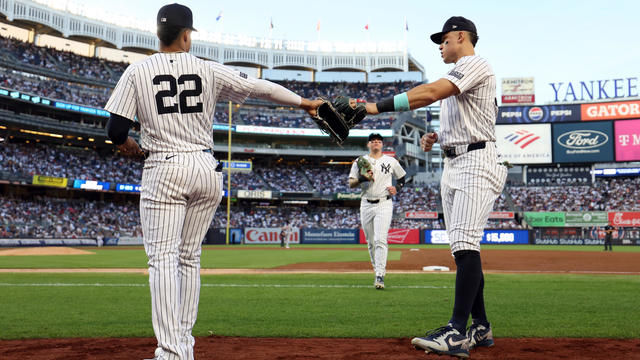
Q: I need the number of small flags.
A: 5